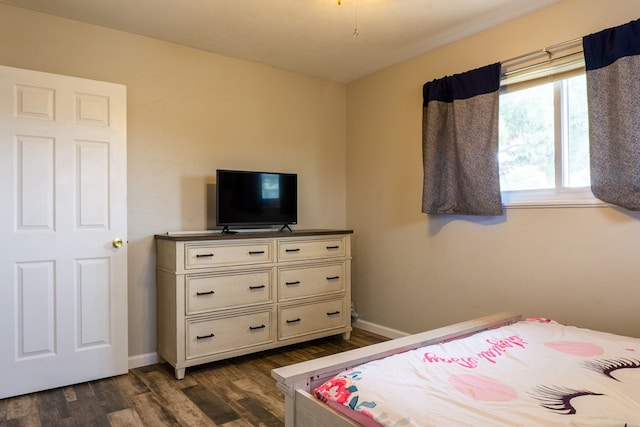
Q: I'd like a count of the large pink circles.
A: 2